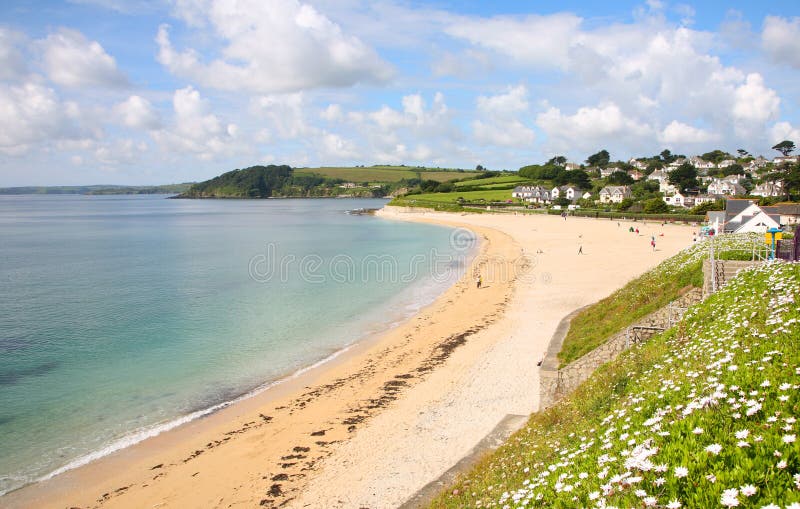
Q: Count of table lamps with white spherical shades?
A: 0